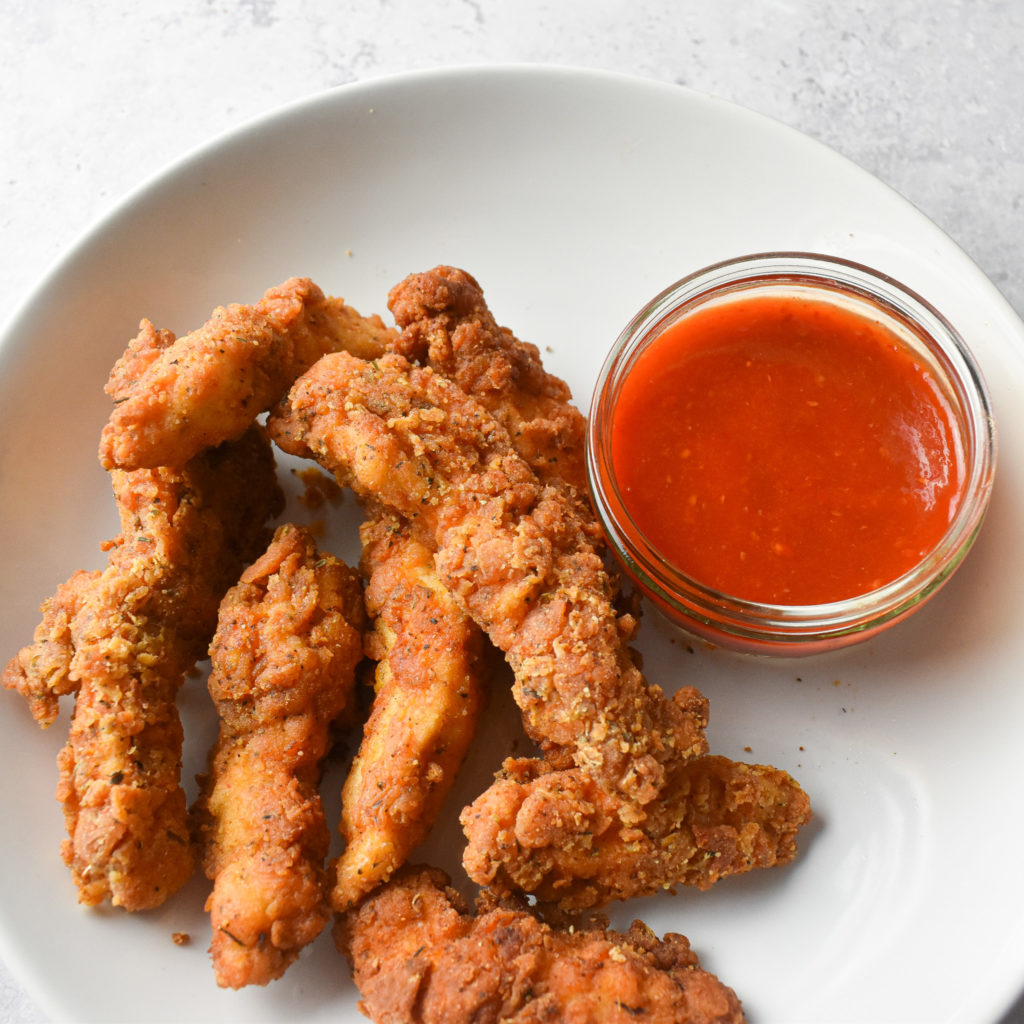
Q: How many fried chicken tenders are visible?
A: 8